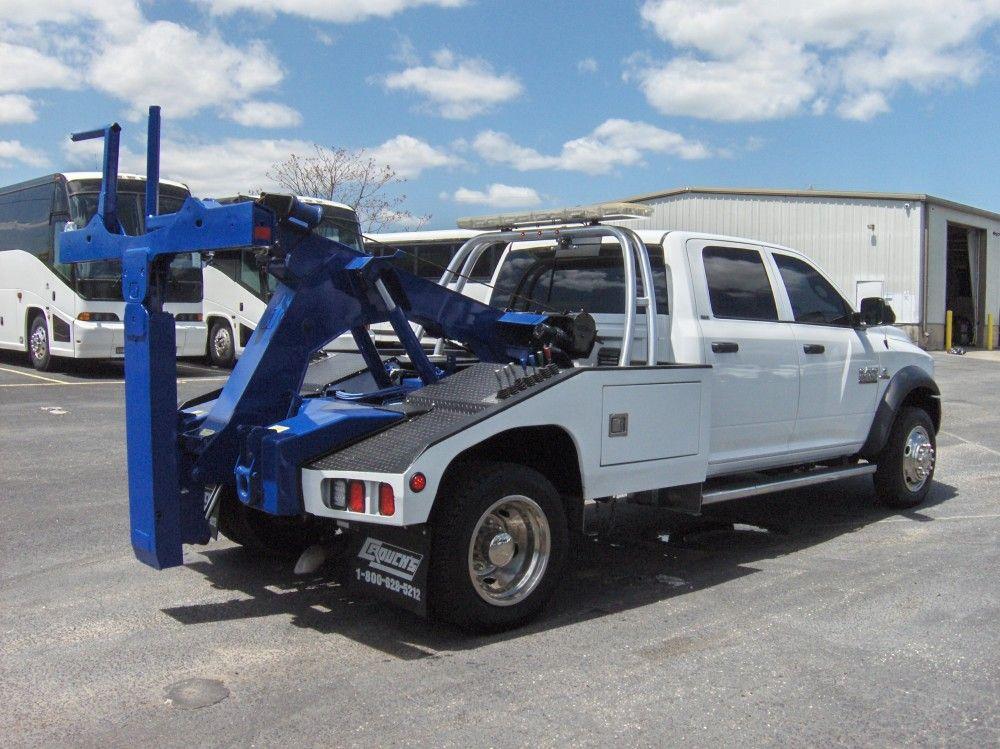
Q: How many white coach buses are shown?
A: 3